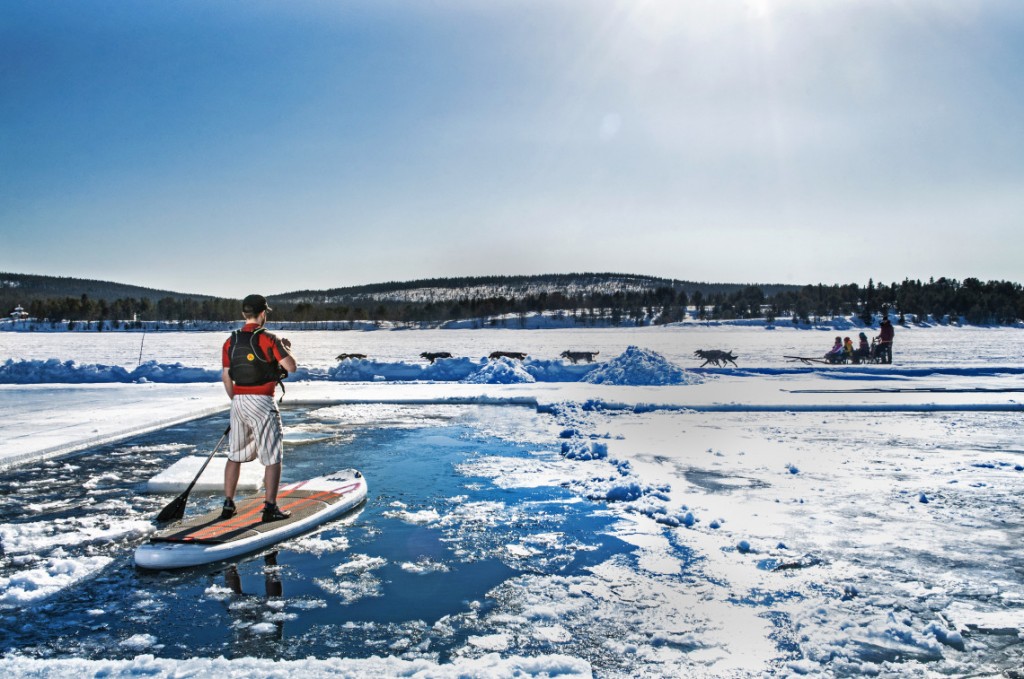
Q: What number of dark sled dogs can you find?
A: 5